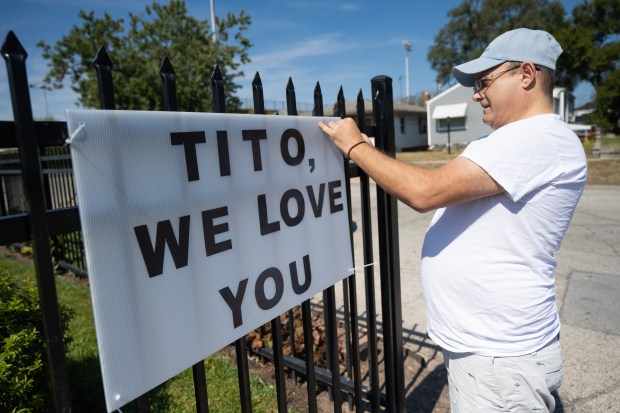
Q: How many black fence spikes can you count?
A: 9